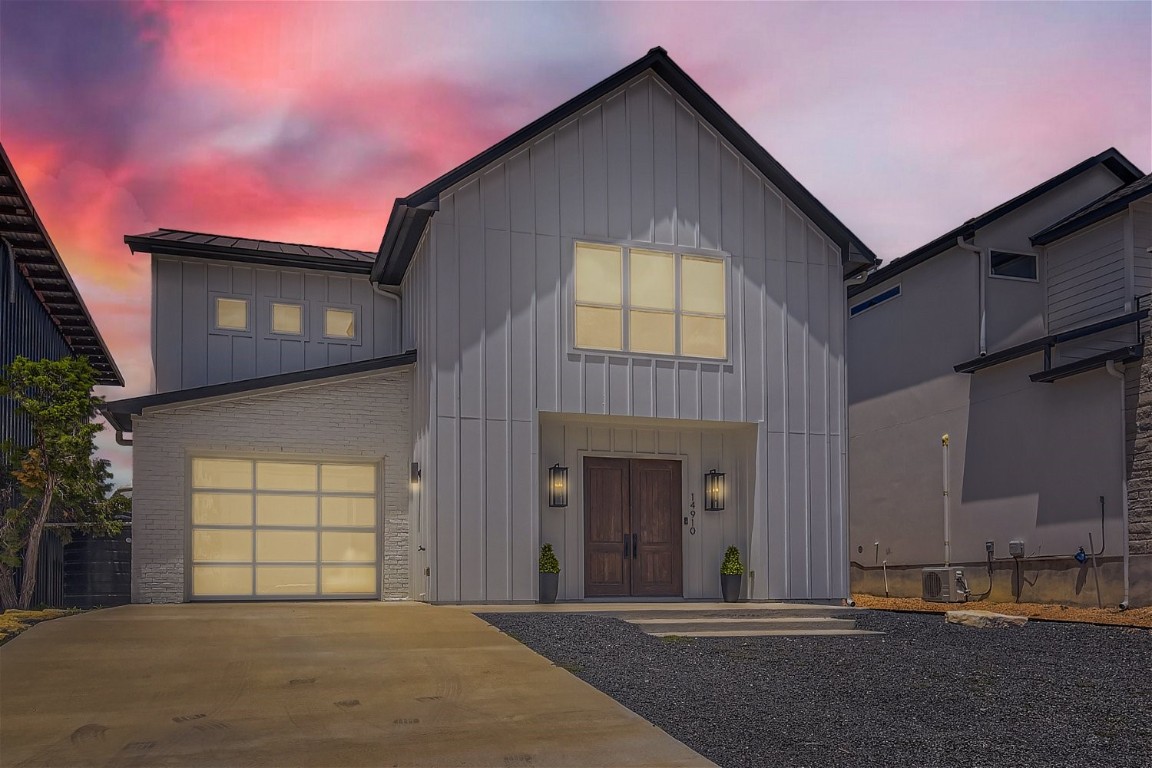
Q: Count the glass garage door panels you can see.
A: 12